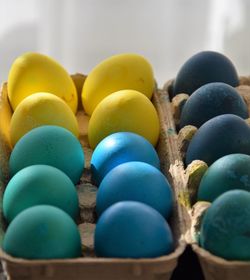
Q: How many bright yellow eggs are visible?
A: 4